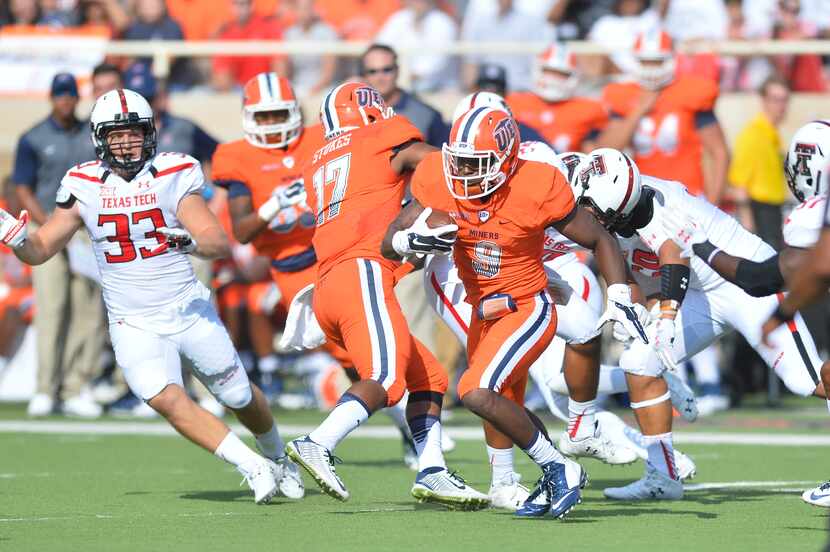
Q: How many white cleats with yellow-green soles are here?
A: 2